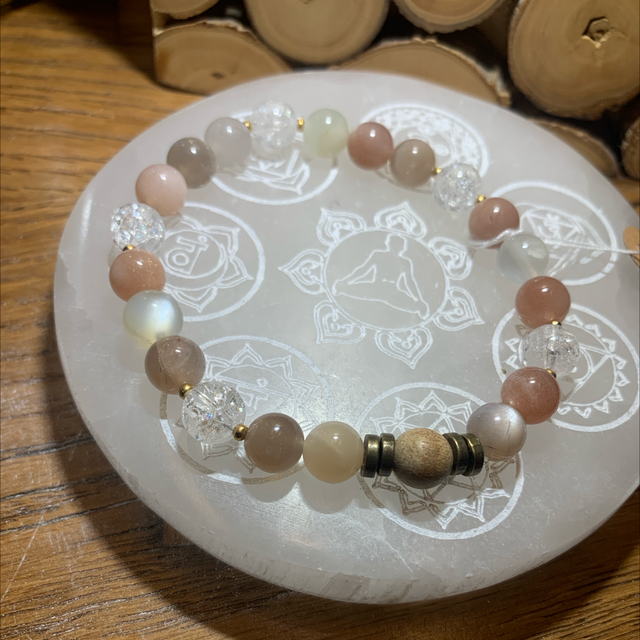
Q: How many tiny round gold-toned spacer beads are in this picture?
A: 9